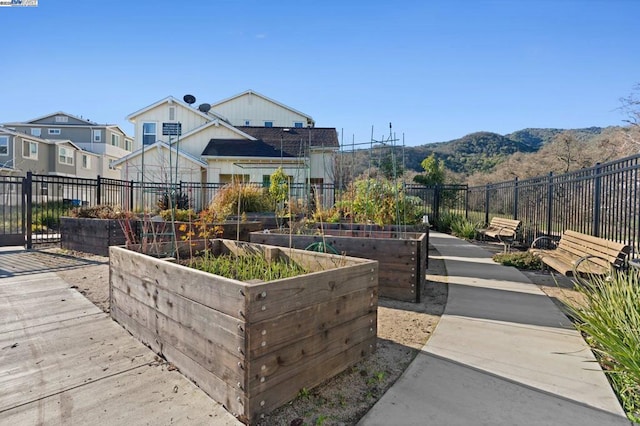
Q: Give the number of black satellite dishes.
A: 2